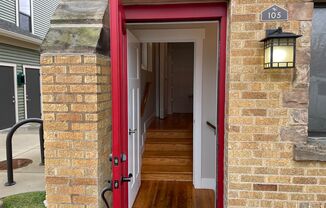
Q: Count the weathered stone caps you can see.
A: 1